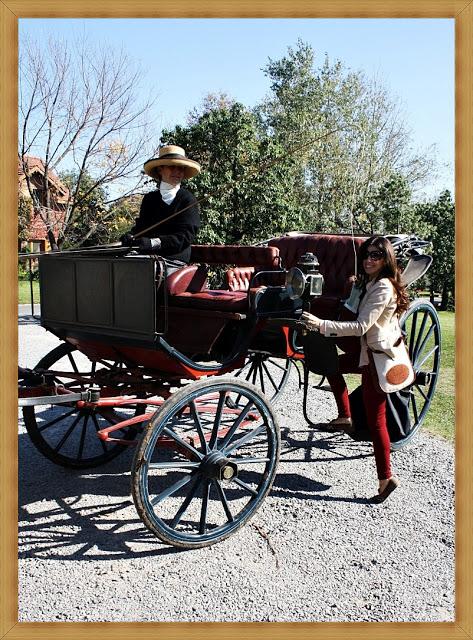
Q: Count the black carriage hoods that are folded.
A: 1